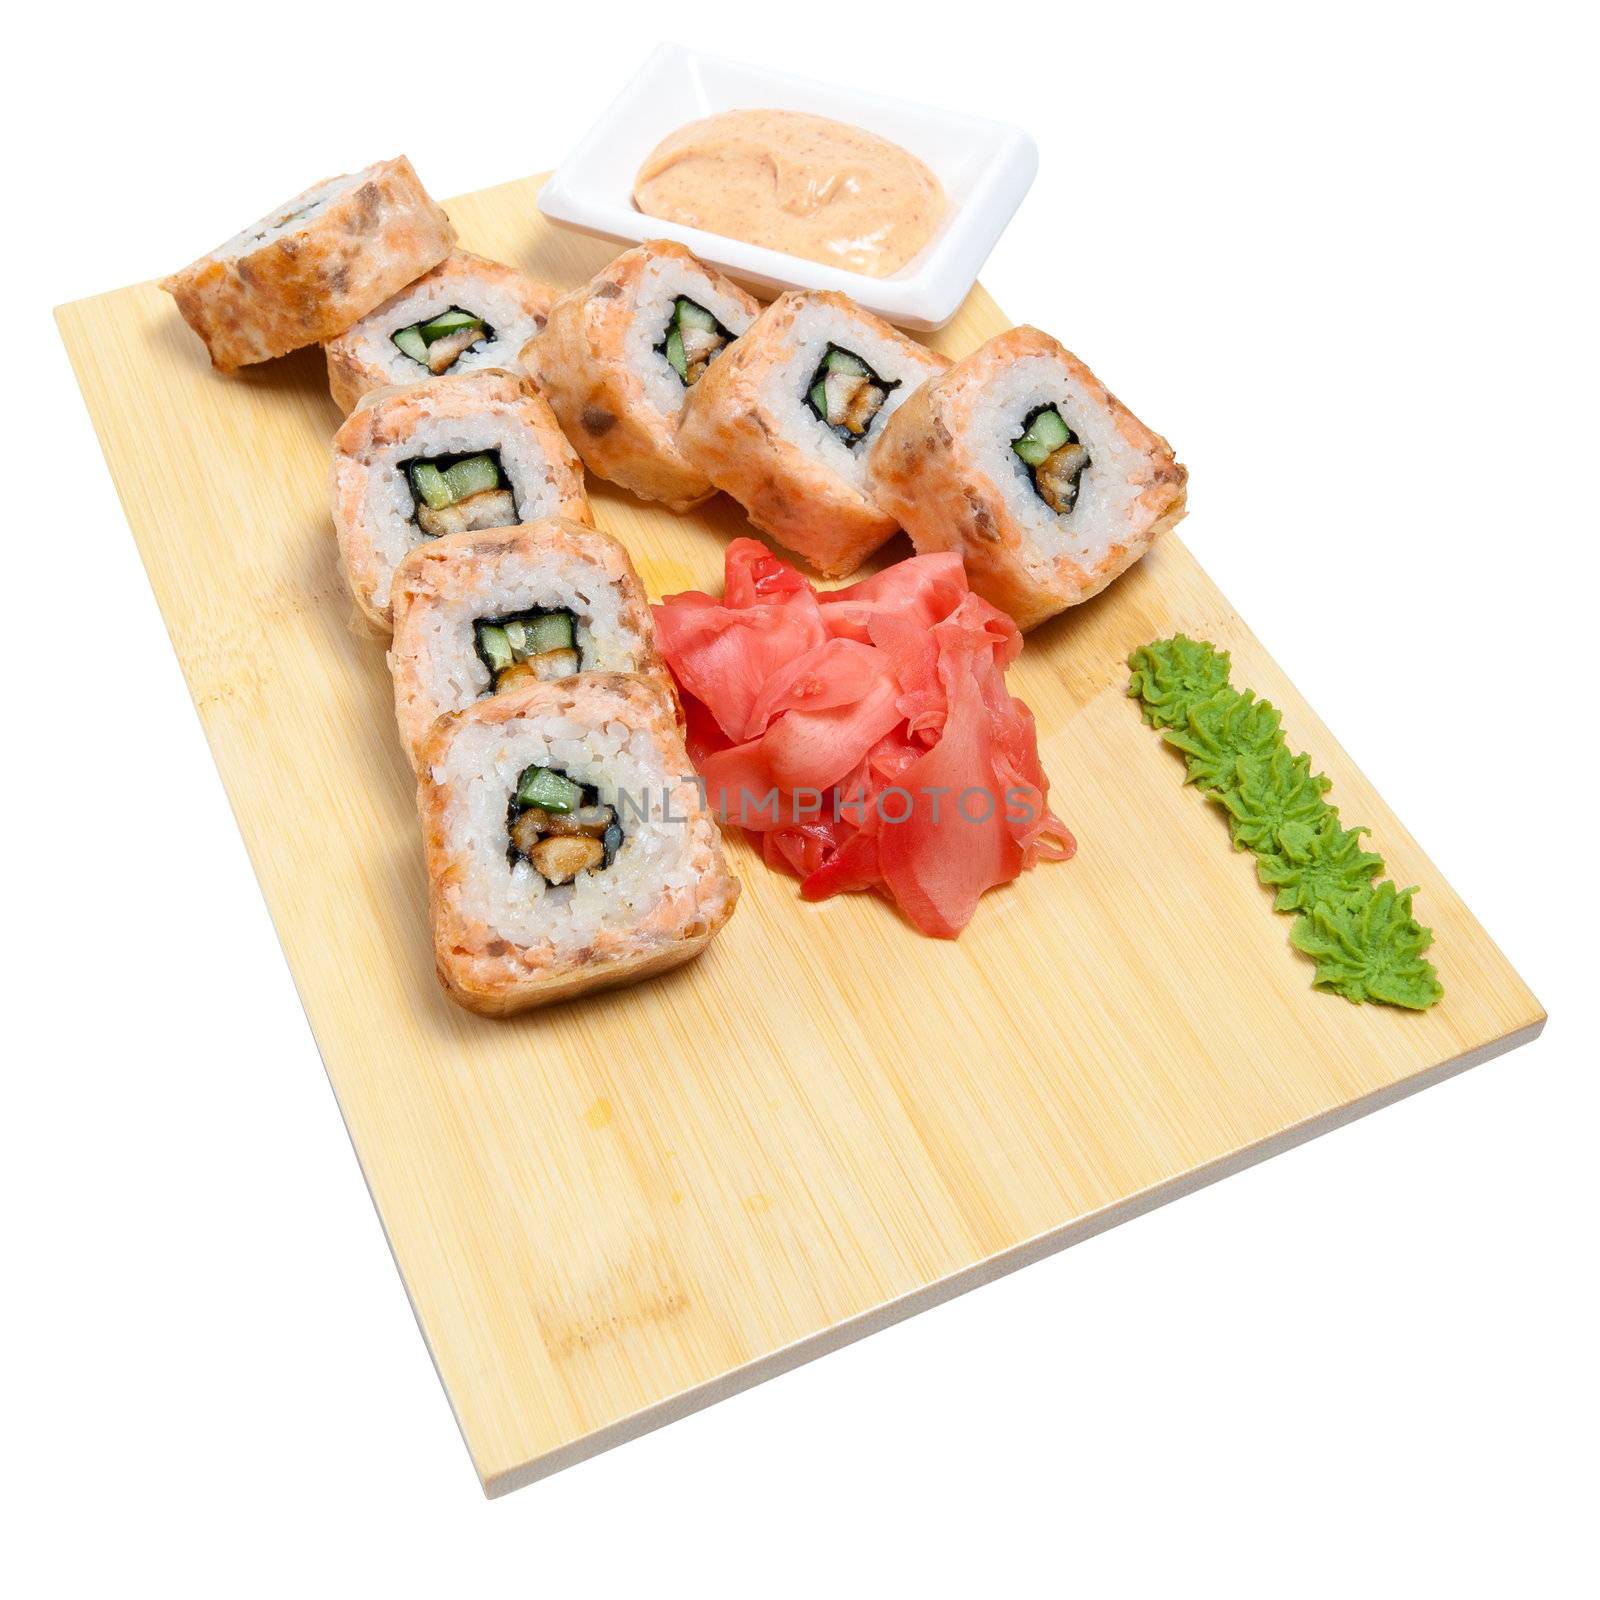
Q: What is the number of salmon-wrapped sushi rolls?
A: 8